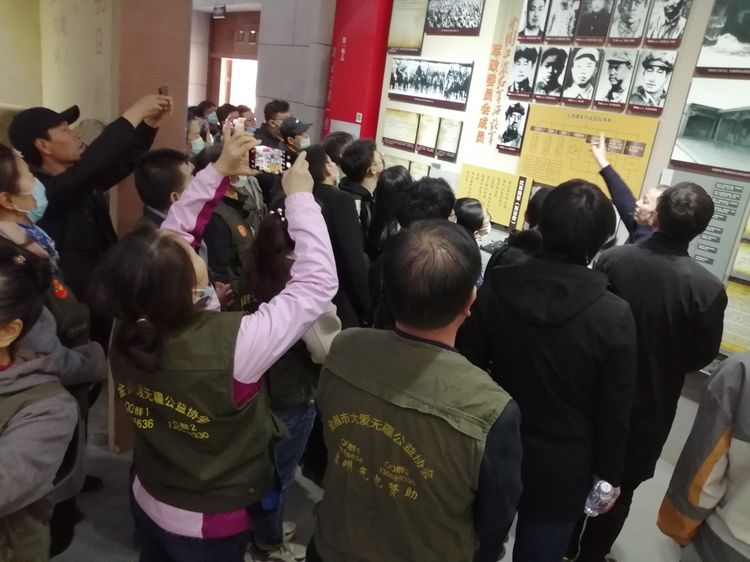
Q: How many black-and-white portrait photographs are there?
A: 11